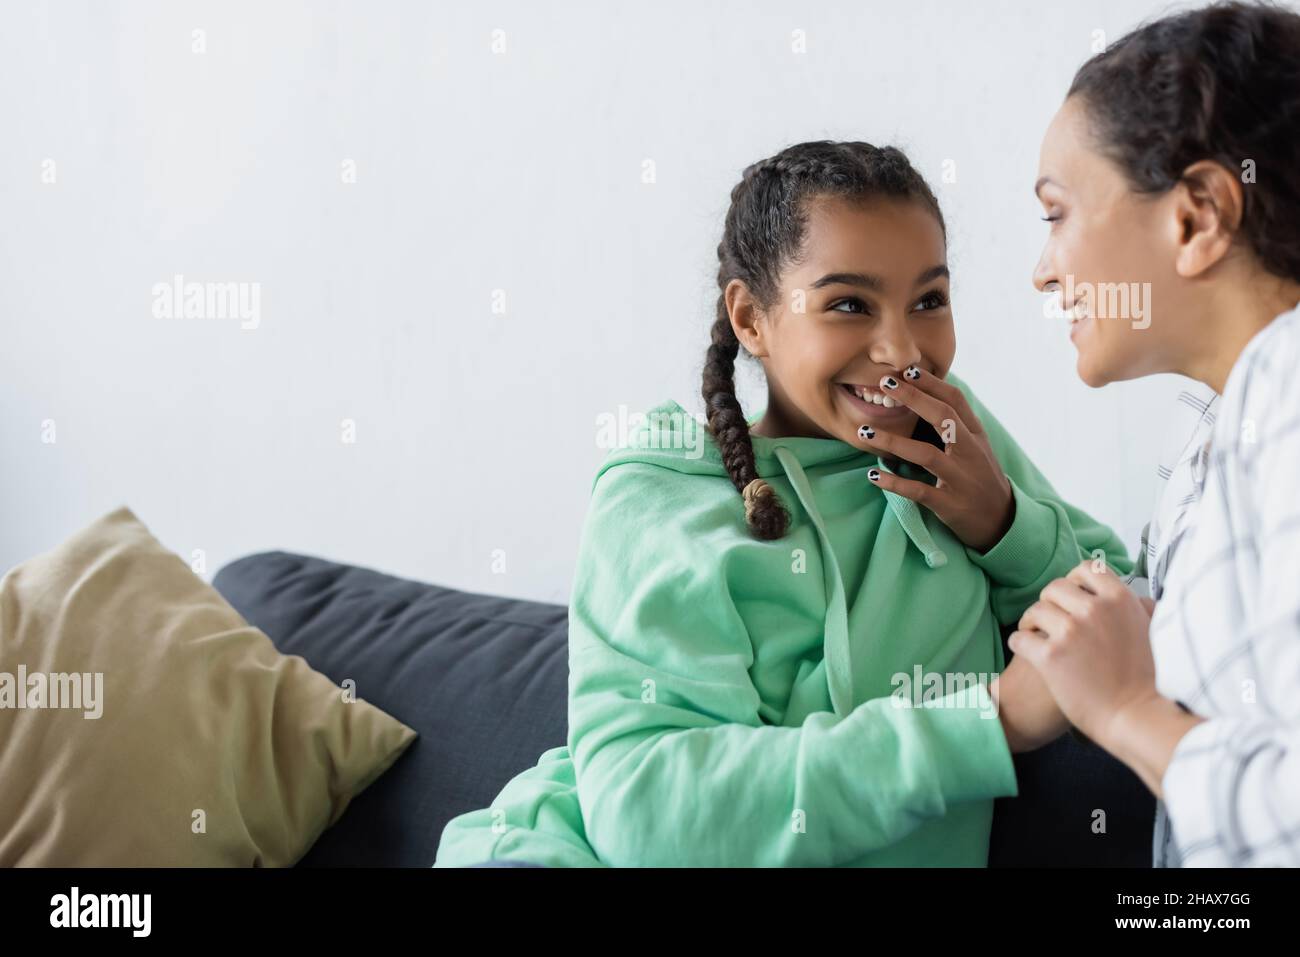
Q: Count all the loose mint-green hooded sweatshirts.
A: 1